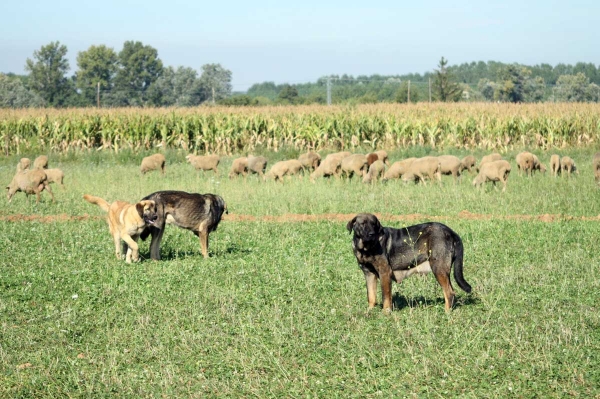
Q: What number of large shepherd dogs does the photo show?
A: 3